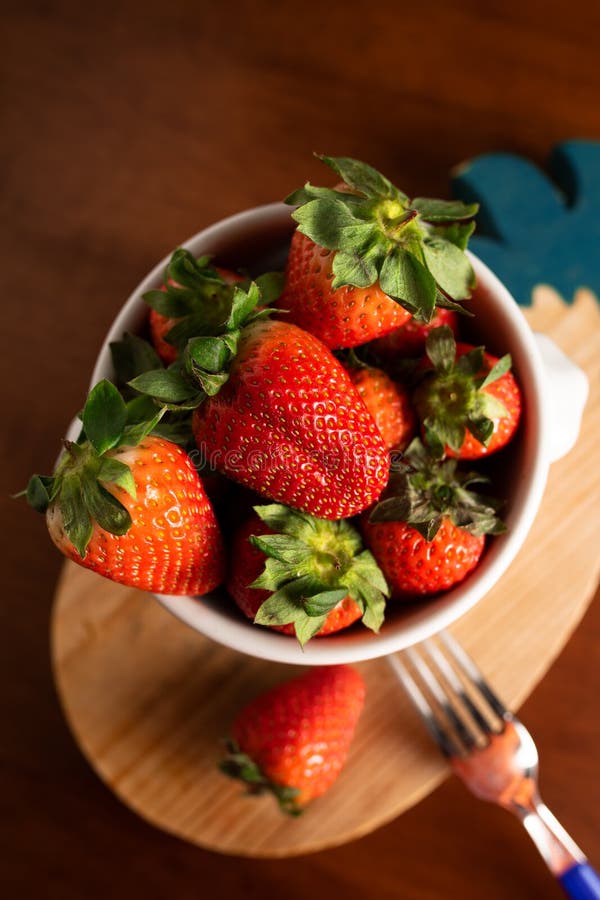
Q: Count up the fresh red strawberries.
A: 10